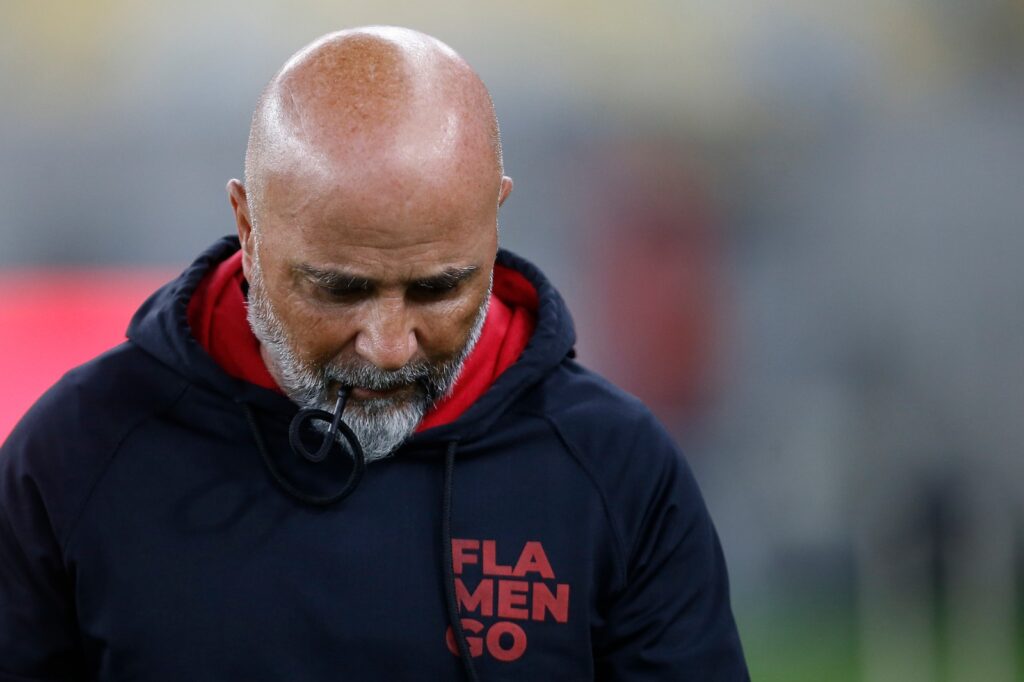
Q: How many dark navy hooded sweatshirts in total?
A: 1